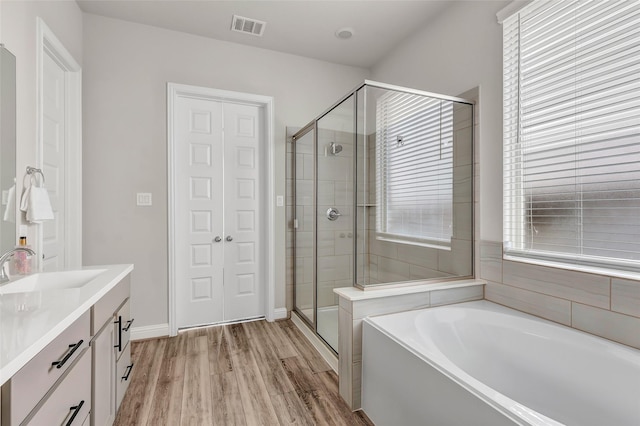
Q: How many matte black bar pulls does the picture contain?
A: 5